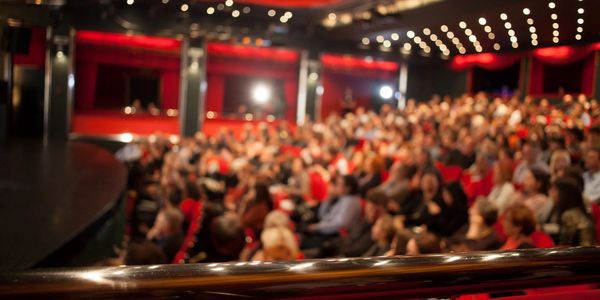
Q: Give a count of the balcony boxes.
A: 5